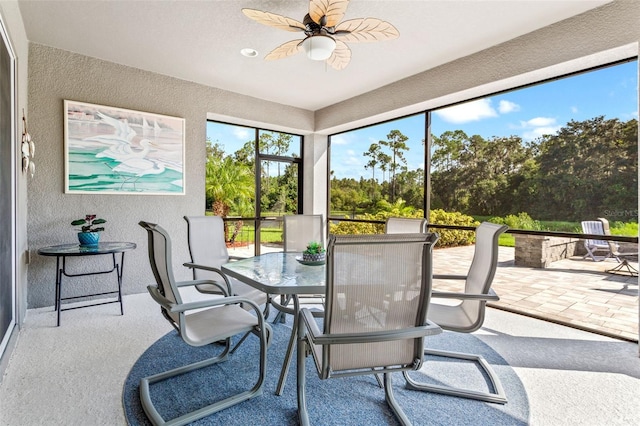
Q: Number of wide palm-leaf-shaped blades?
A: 5